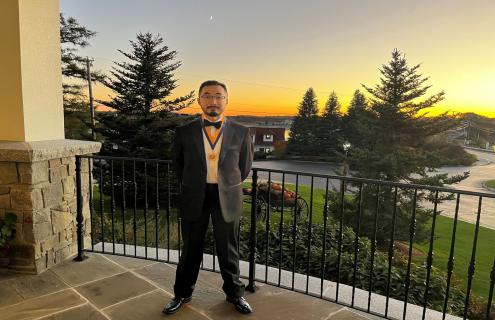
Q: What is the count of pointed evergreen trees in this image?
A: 5